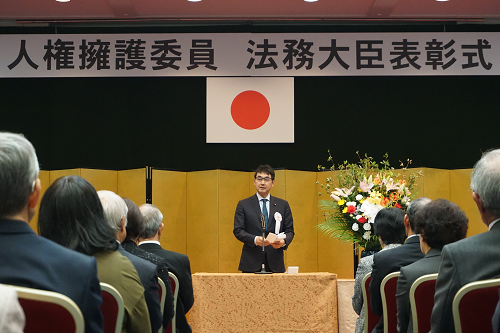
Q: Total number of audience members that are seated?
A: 9